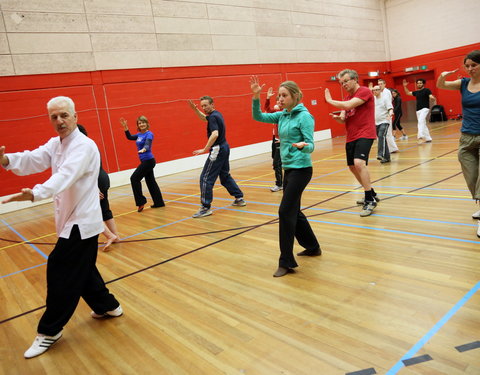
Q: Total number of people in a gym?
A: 12